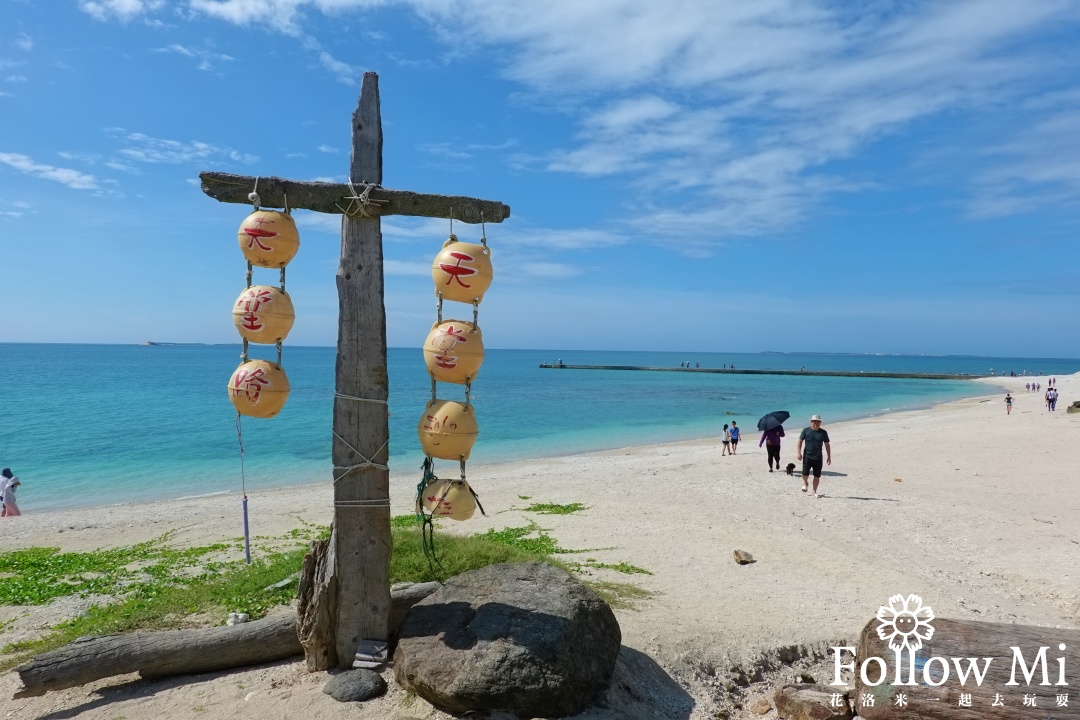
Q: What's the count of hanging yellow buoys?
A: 7